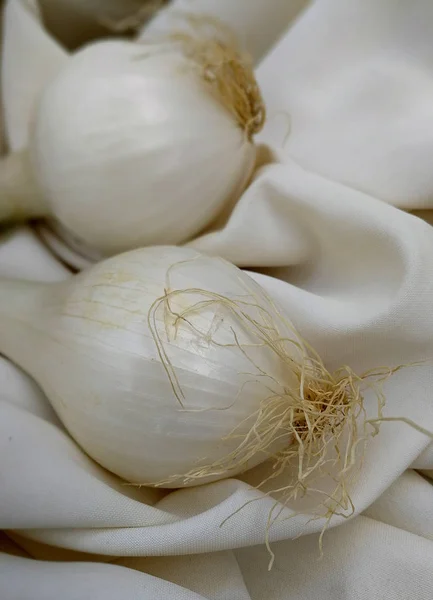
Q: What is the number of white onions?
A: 2